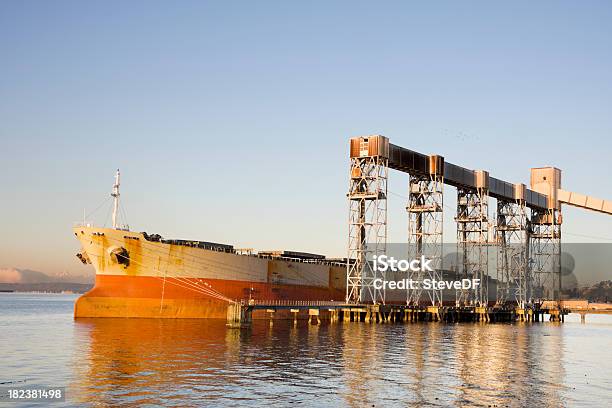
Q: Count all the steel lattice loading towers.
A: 5